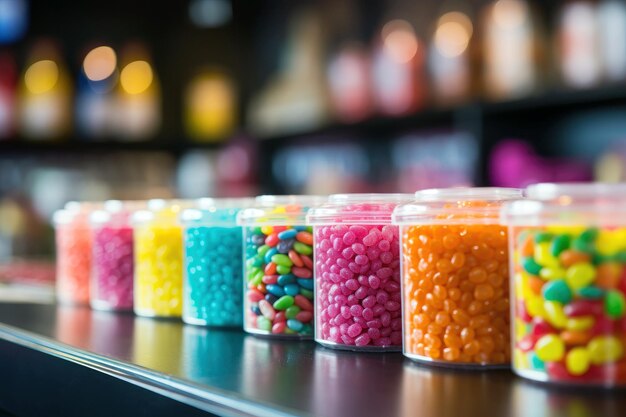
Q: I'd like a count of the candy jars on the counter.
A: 8